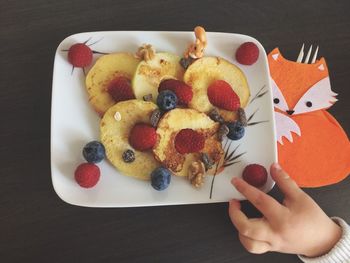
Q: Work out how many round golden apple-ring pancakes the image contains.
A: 5